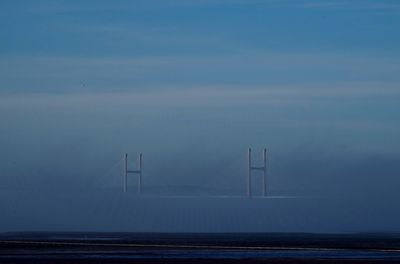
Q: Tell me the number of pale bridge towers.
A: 2